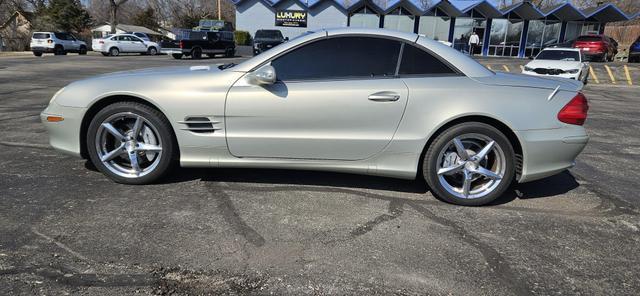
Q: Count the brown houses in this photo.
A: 1